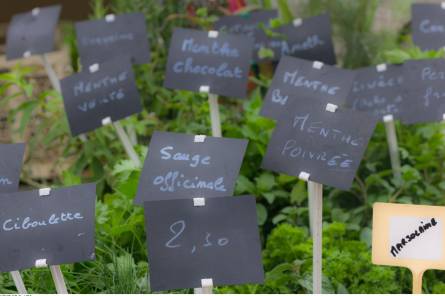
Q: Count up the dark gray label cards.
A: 15